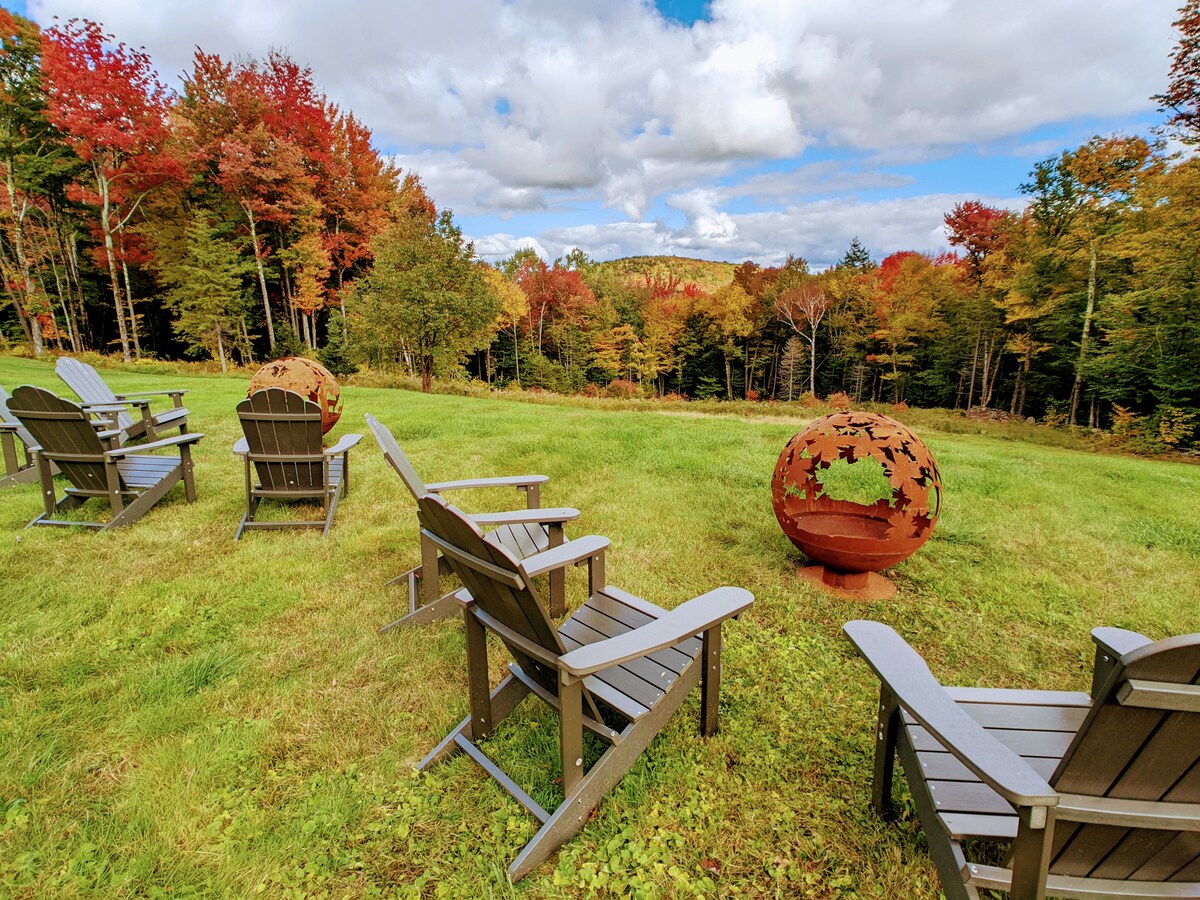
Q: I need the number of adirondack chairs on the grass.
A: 7